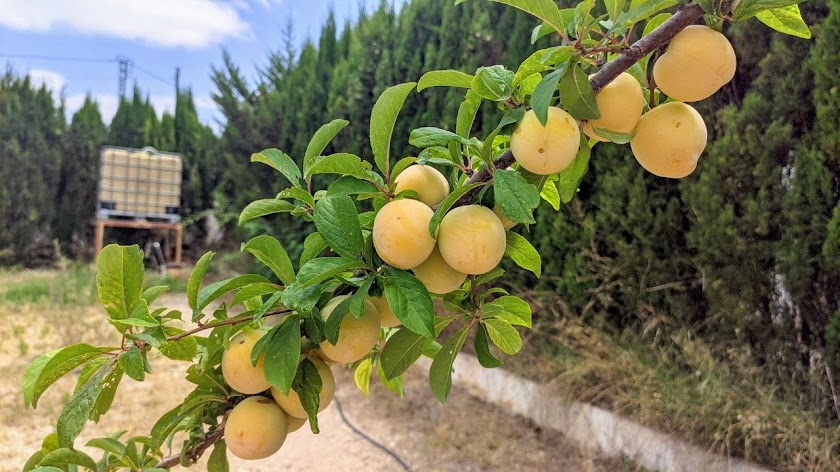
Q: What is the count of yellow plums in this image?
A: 15